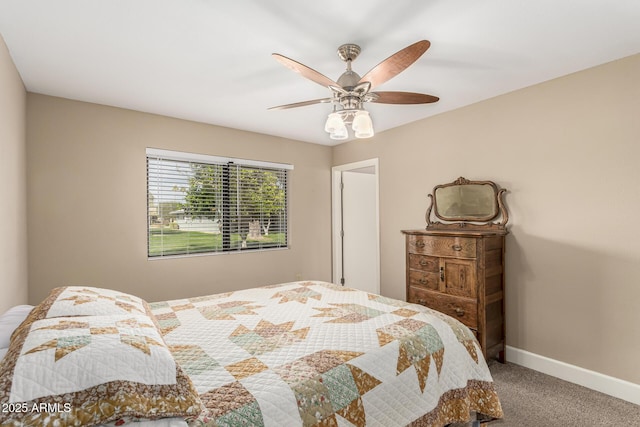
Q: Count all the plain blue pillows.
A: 0